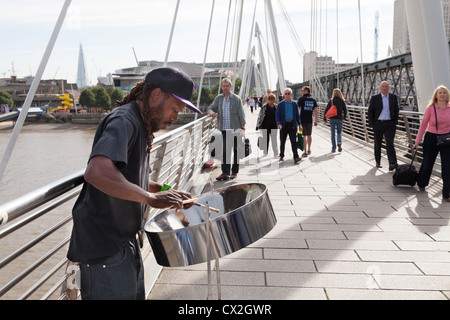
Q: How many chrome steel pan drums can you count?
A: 1